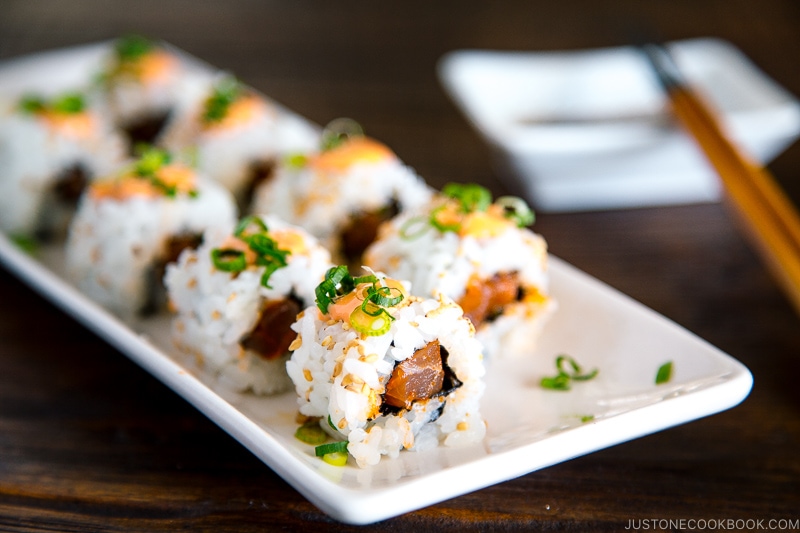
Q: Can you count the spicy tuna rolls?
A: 8